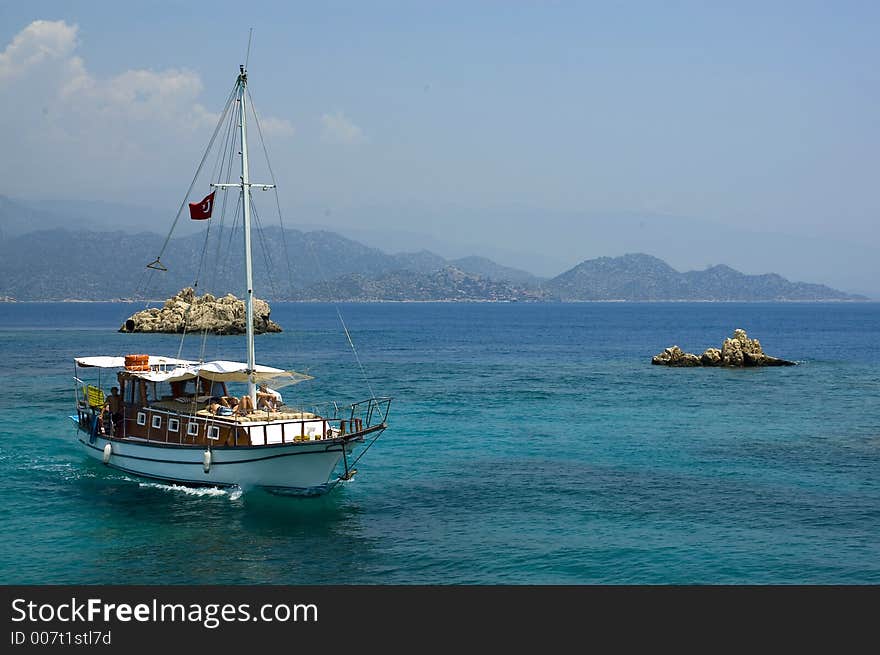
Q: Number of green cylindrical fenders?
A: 0